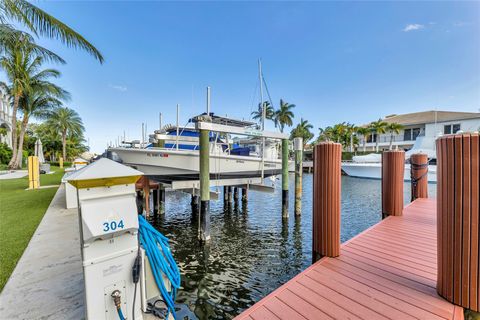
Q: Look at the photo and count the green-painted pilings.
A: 3